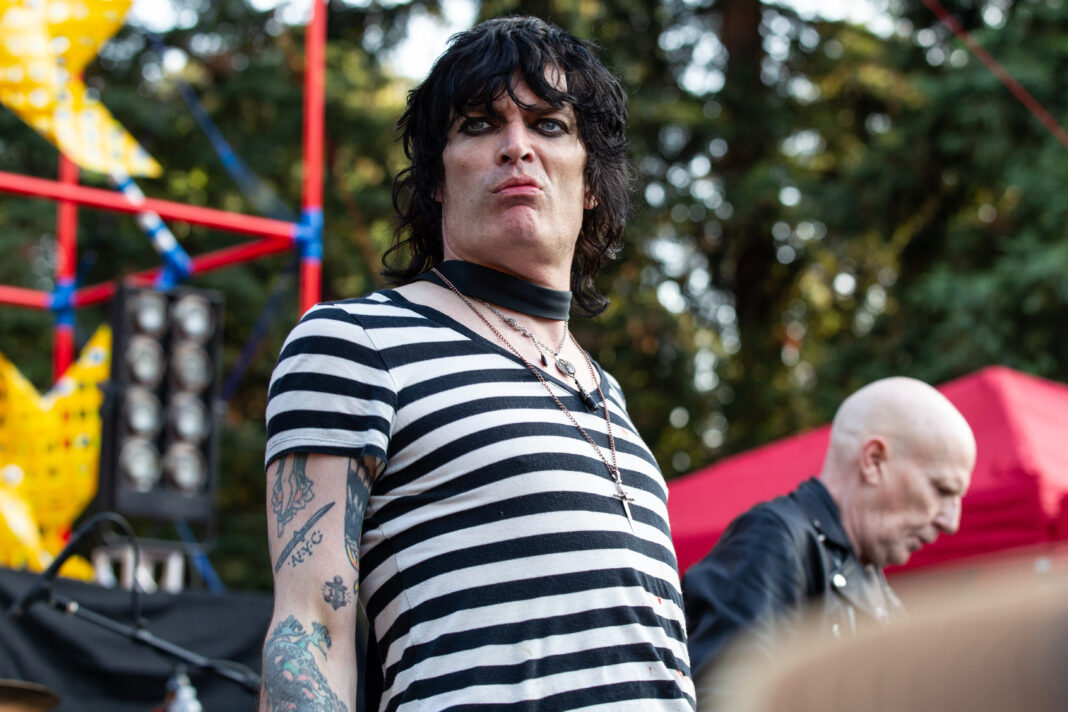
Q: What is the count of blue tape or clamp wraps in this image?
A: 3